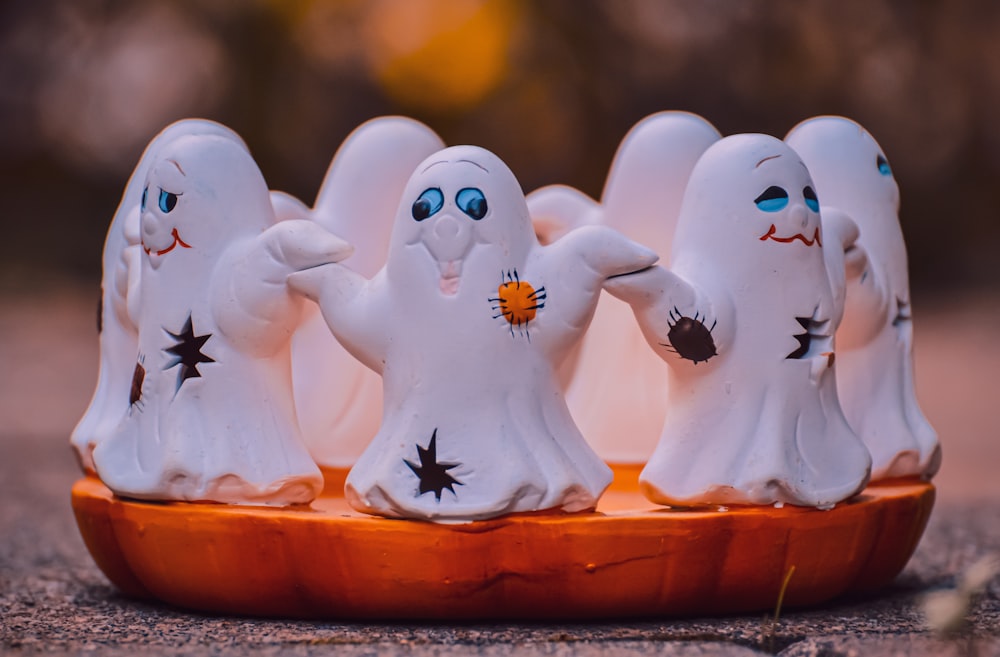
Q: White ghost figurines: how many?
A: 7